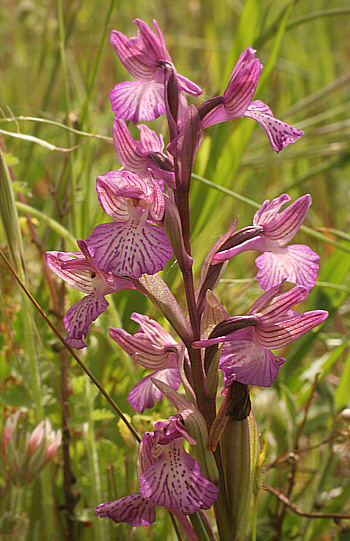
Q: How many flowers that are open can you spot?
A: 10